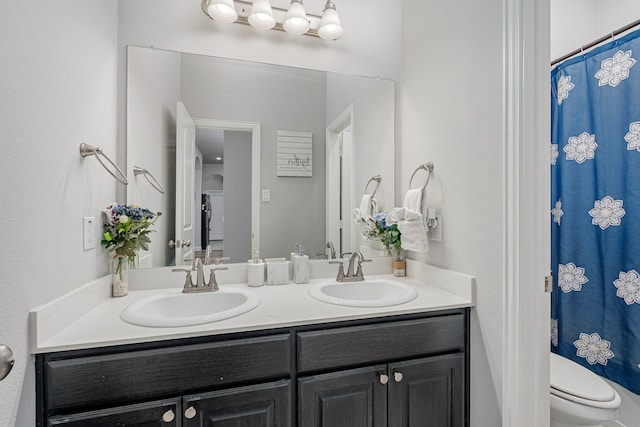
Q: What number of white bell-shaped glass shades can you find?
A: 4